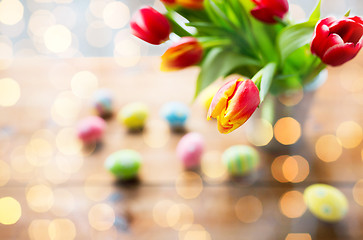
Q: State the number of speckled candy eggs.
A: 8